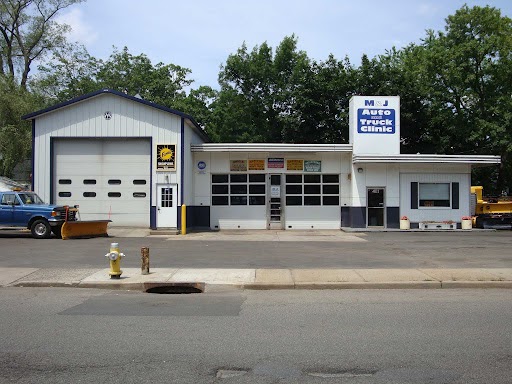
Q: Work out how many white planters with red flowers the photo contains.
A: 2